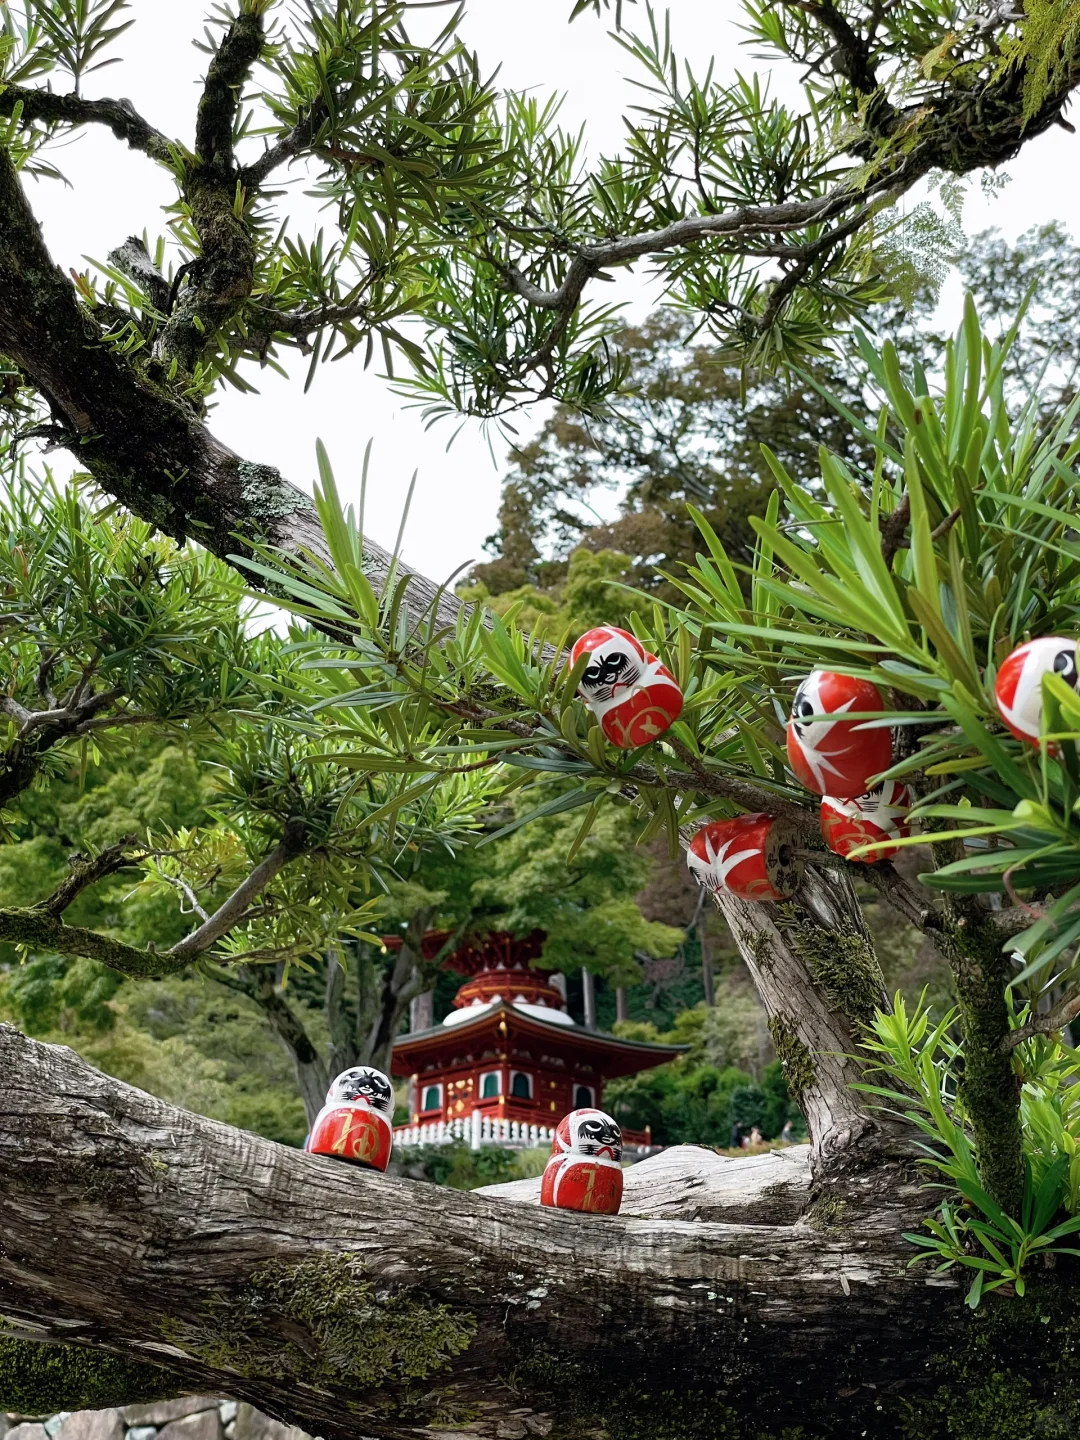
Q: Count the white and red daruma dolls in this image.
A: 7